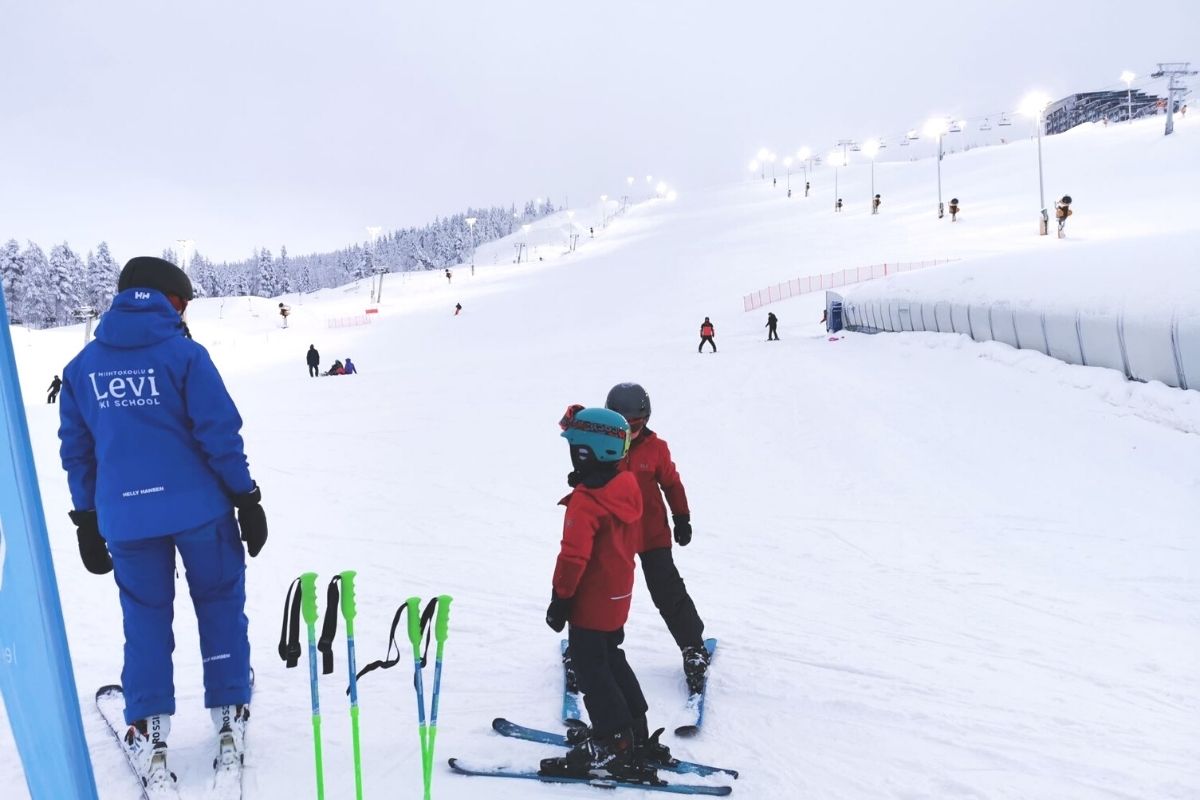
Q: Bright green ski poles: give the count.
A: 4